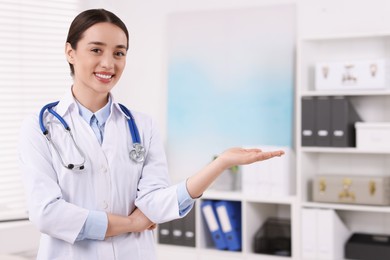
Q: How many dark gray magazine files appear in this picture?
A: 6